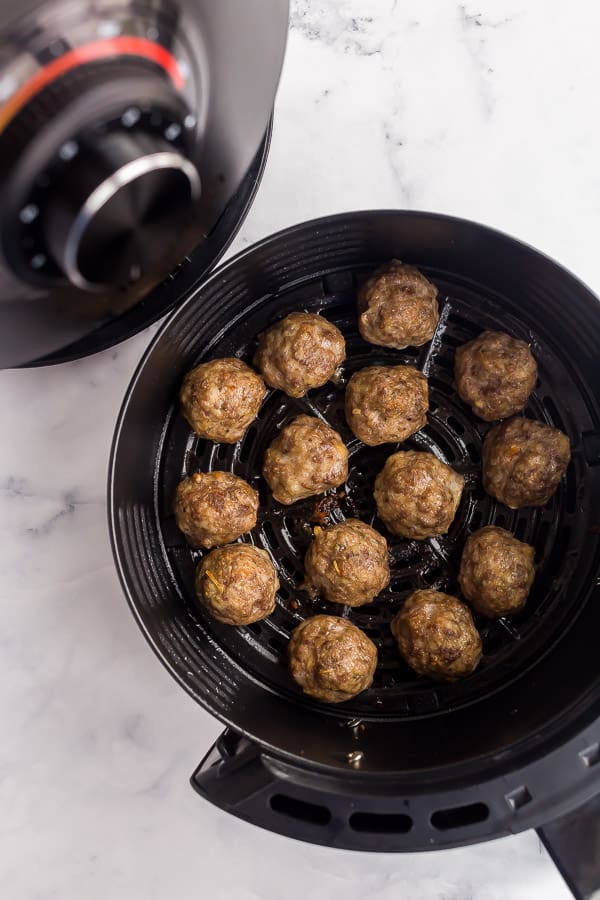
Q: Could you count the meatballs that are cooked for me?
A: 14